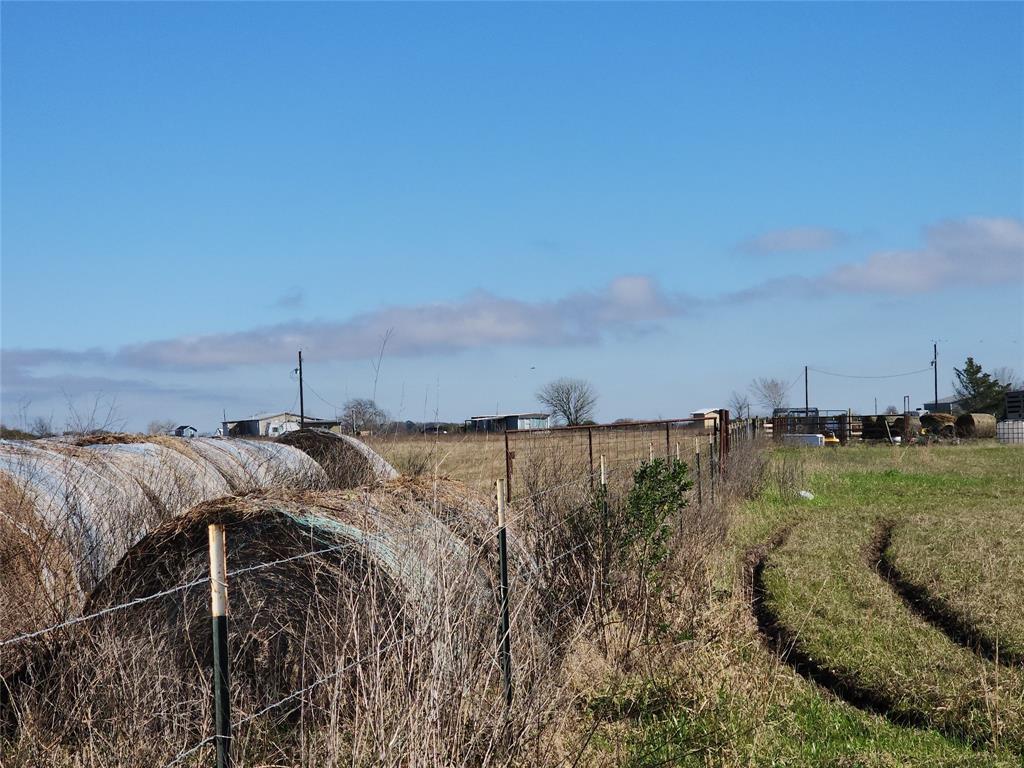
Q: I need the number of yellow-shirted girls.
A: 0